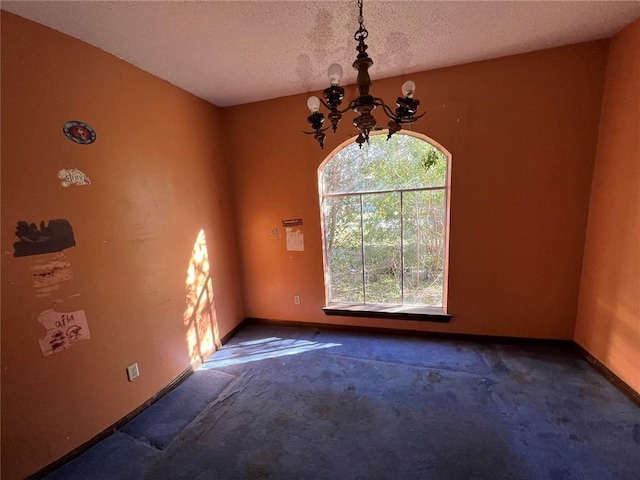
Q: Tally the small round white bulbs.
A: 3